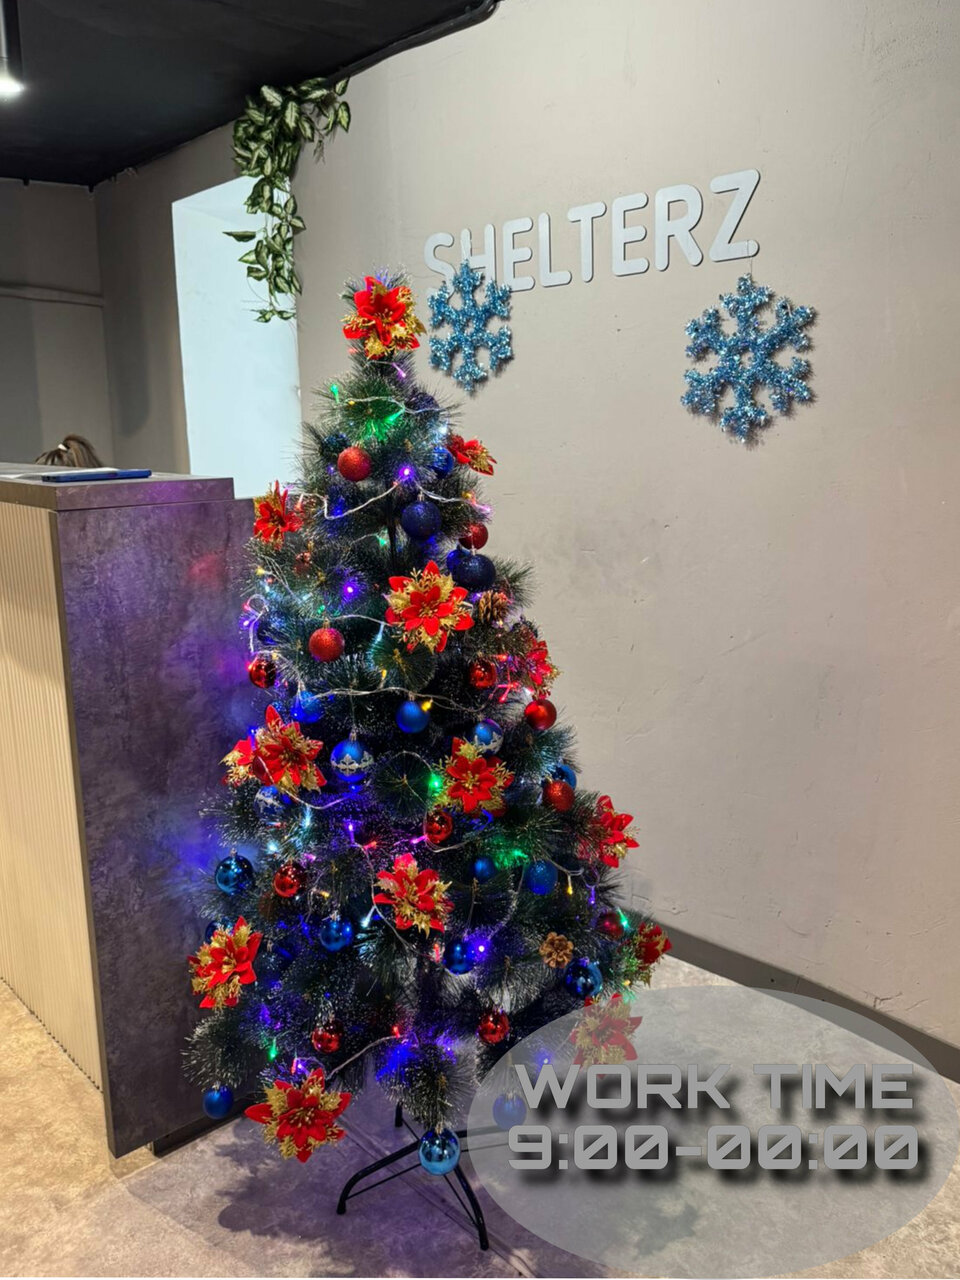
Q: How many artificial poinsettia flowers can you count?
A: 14